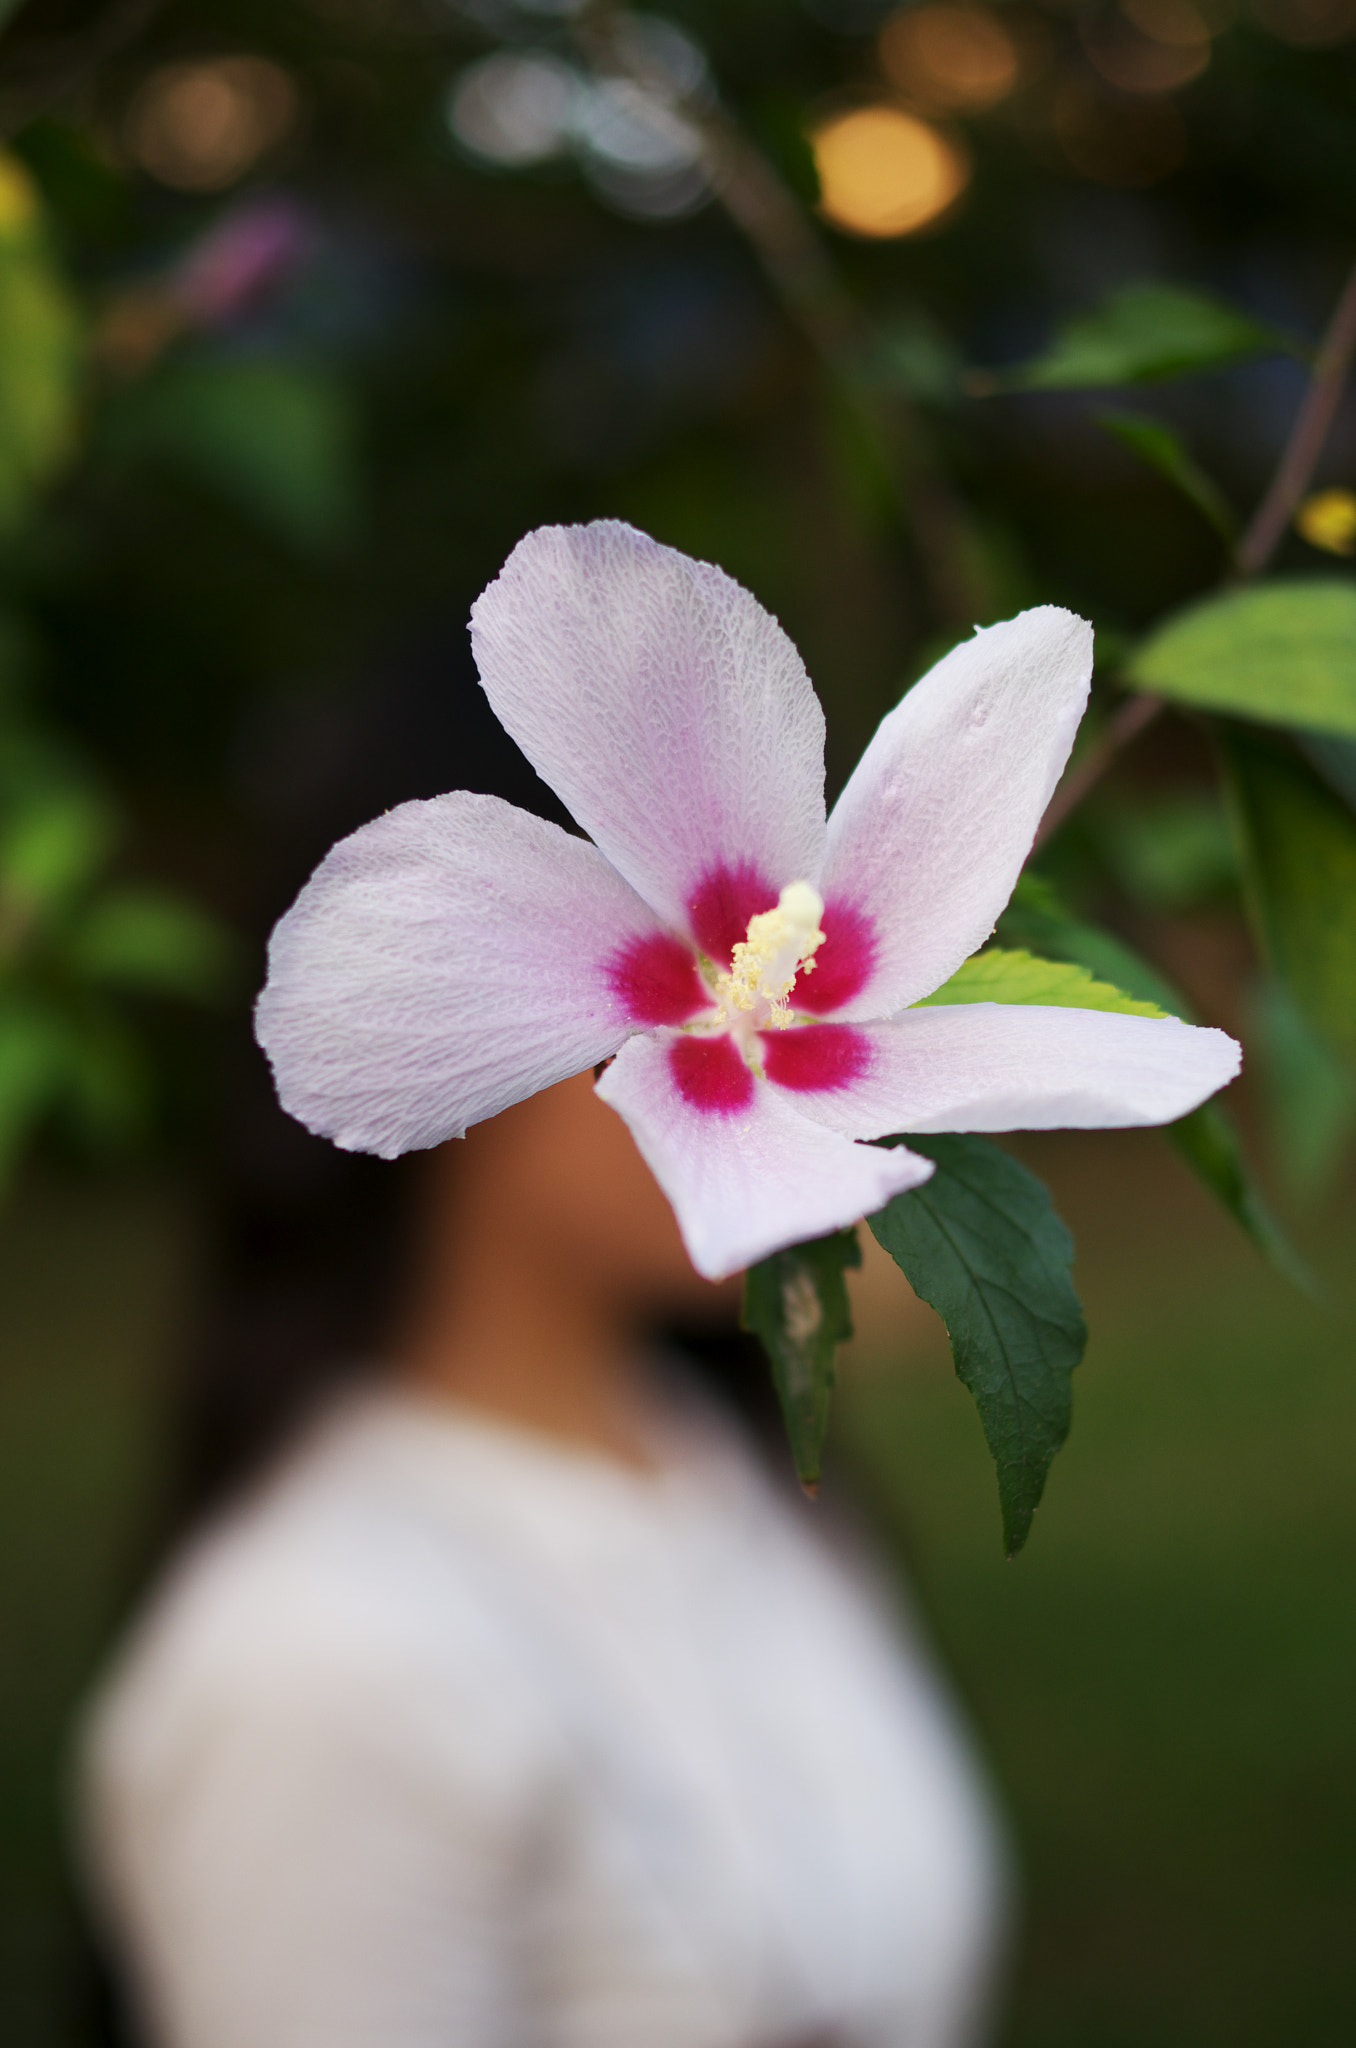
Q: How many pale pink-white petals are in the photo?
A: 5